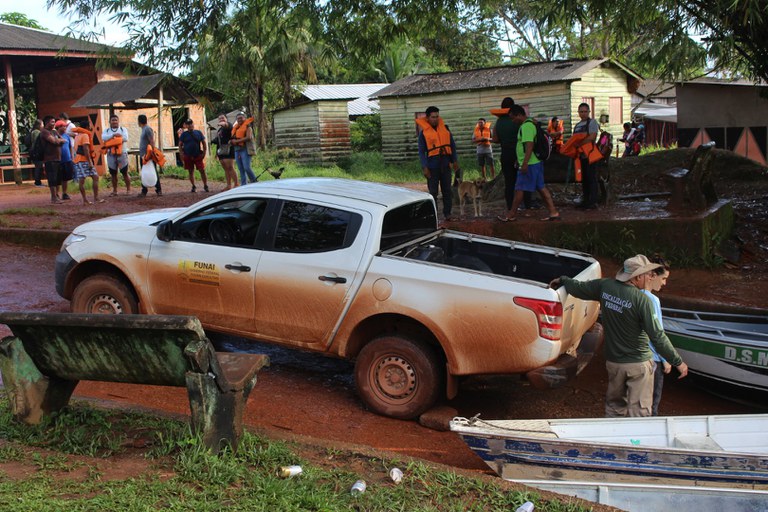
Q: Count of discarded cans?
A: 4